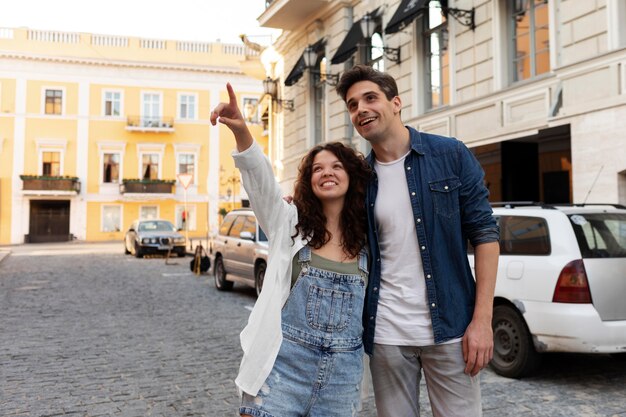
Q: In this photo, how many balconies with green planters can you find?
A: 2